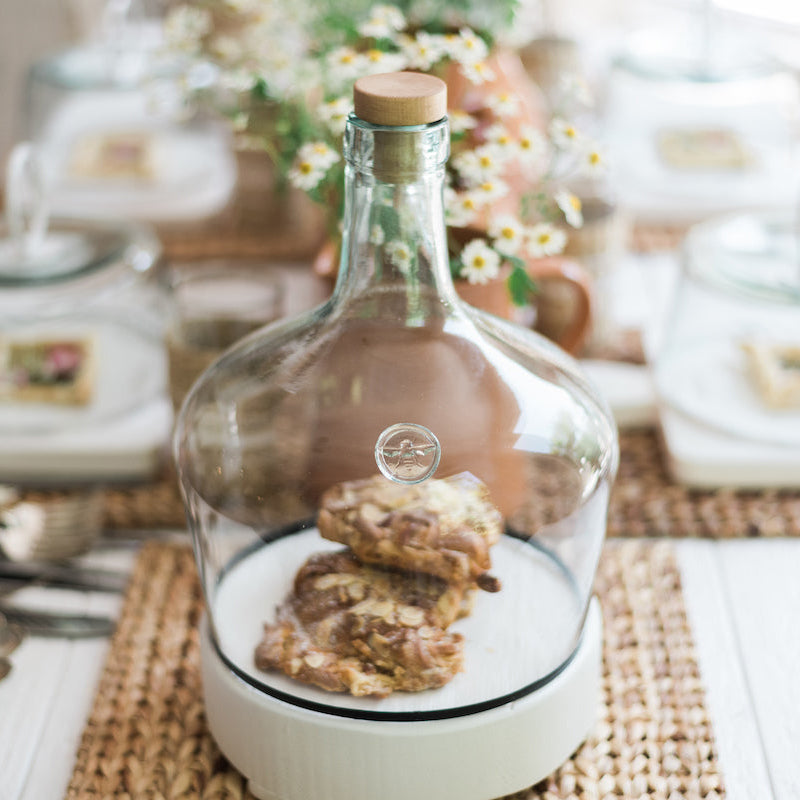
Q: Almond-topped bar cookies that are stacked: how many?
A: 2